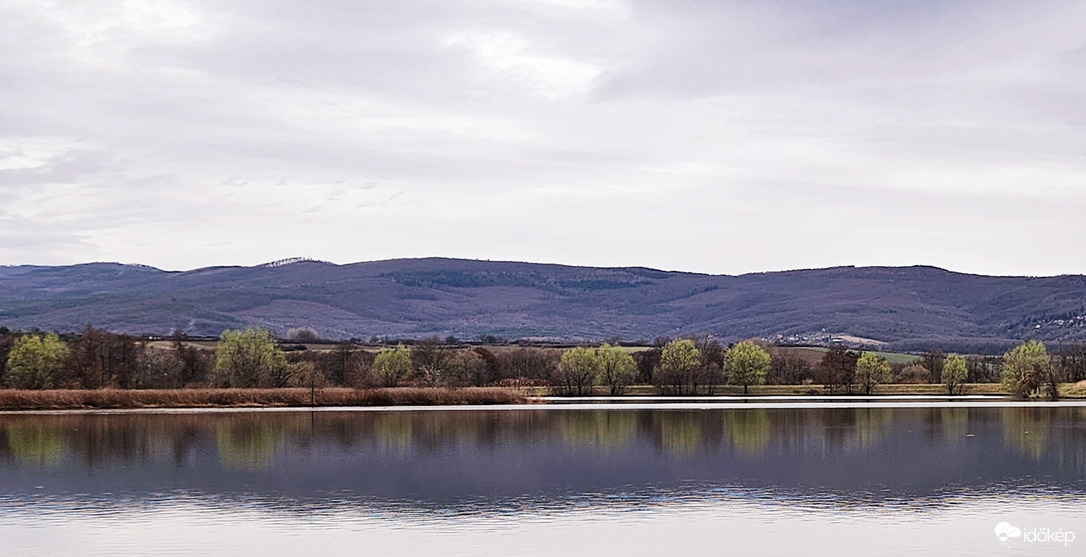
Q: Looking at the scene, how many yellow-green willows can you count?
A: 10